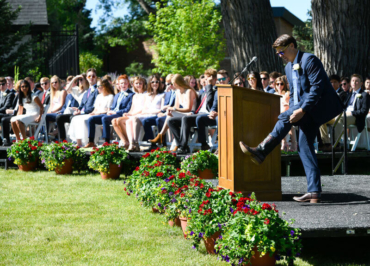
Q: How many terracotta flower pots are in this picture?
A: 9